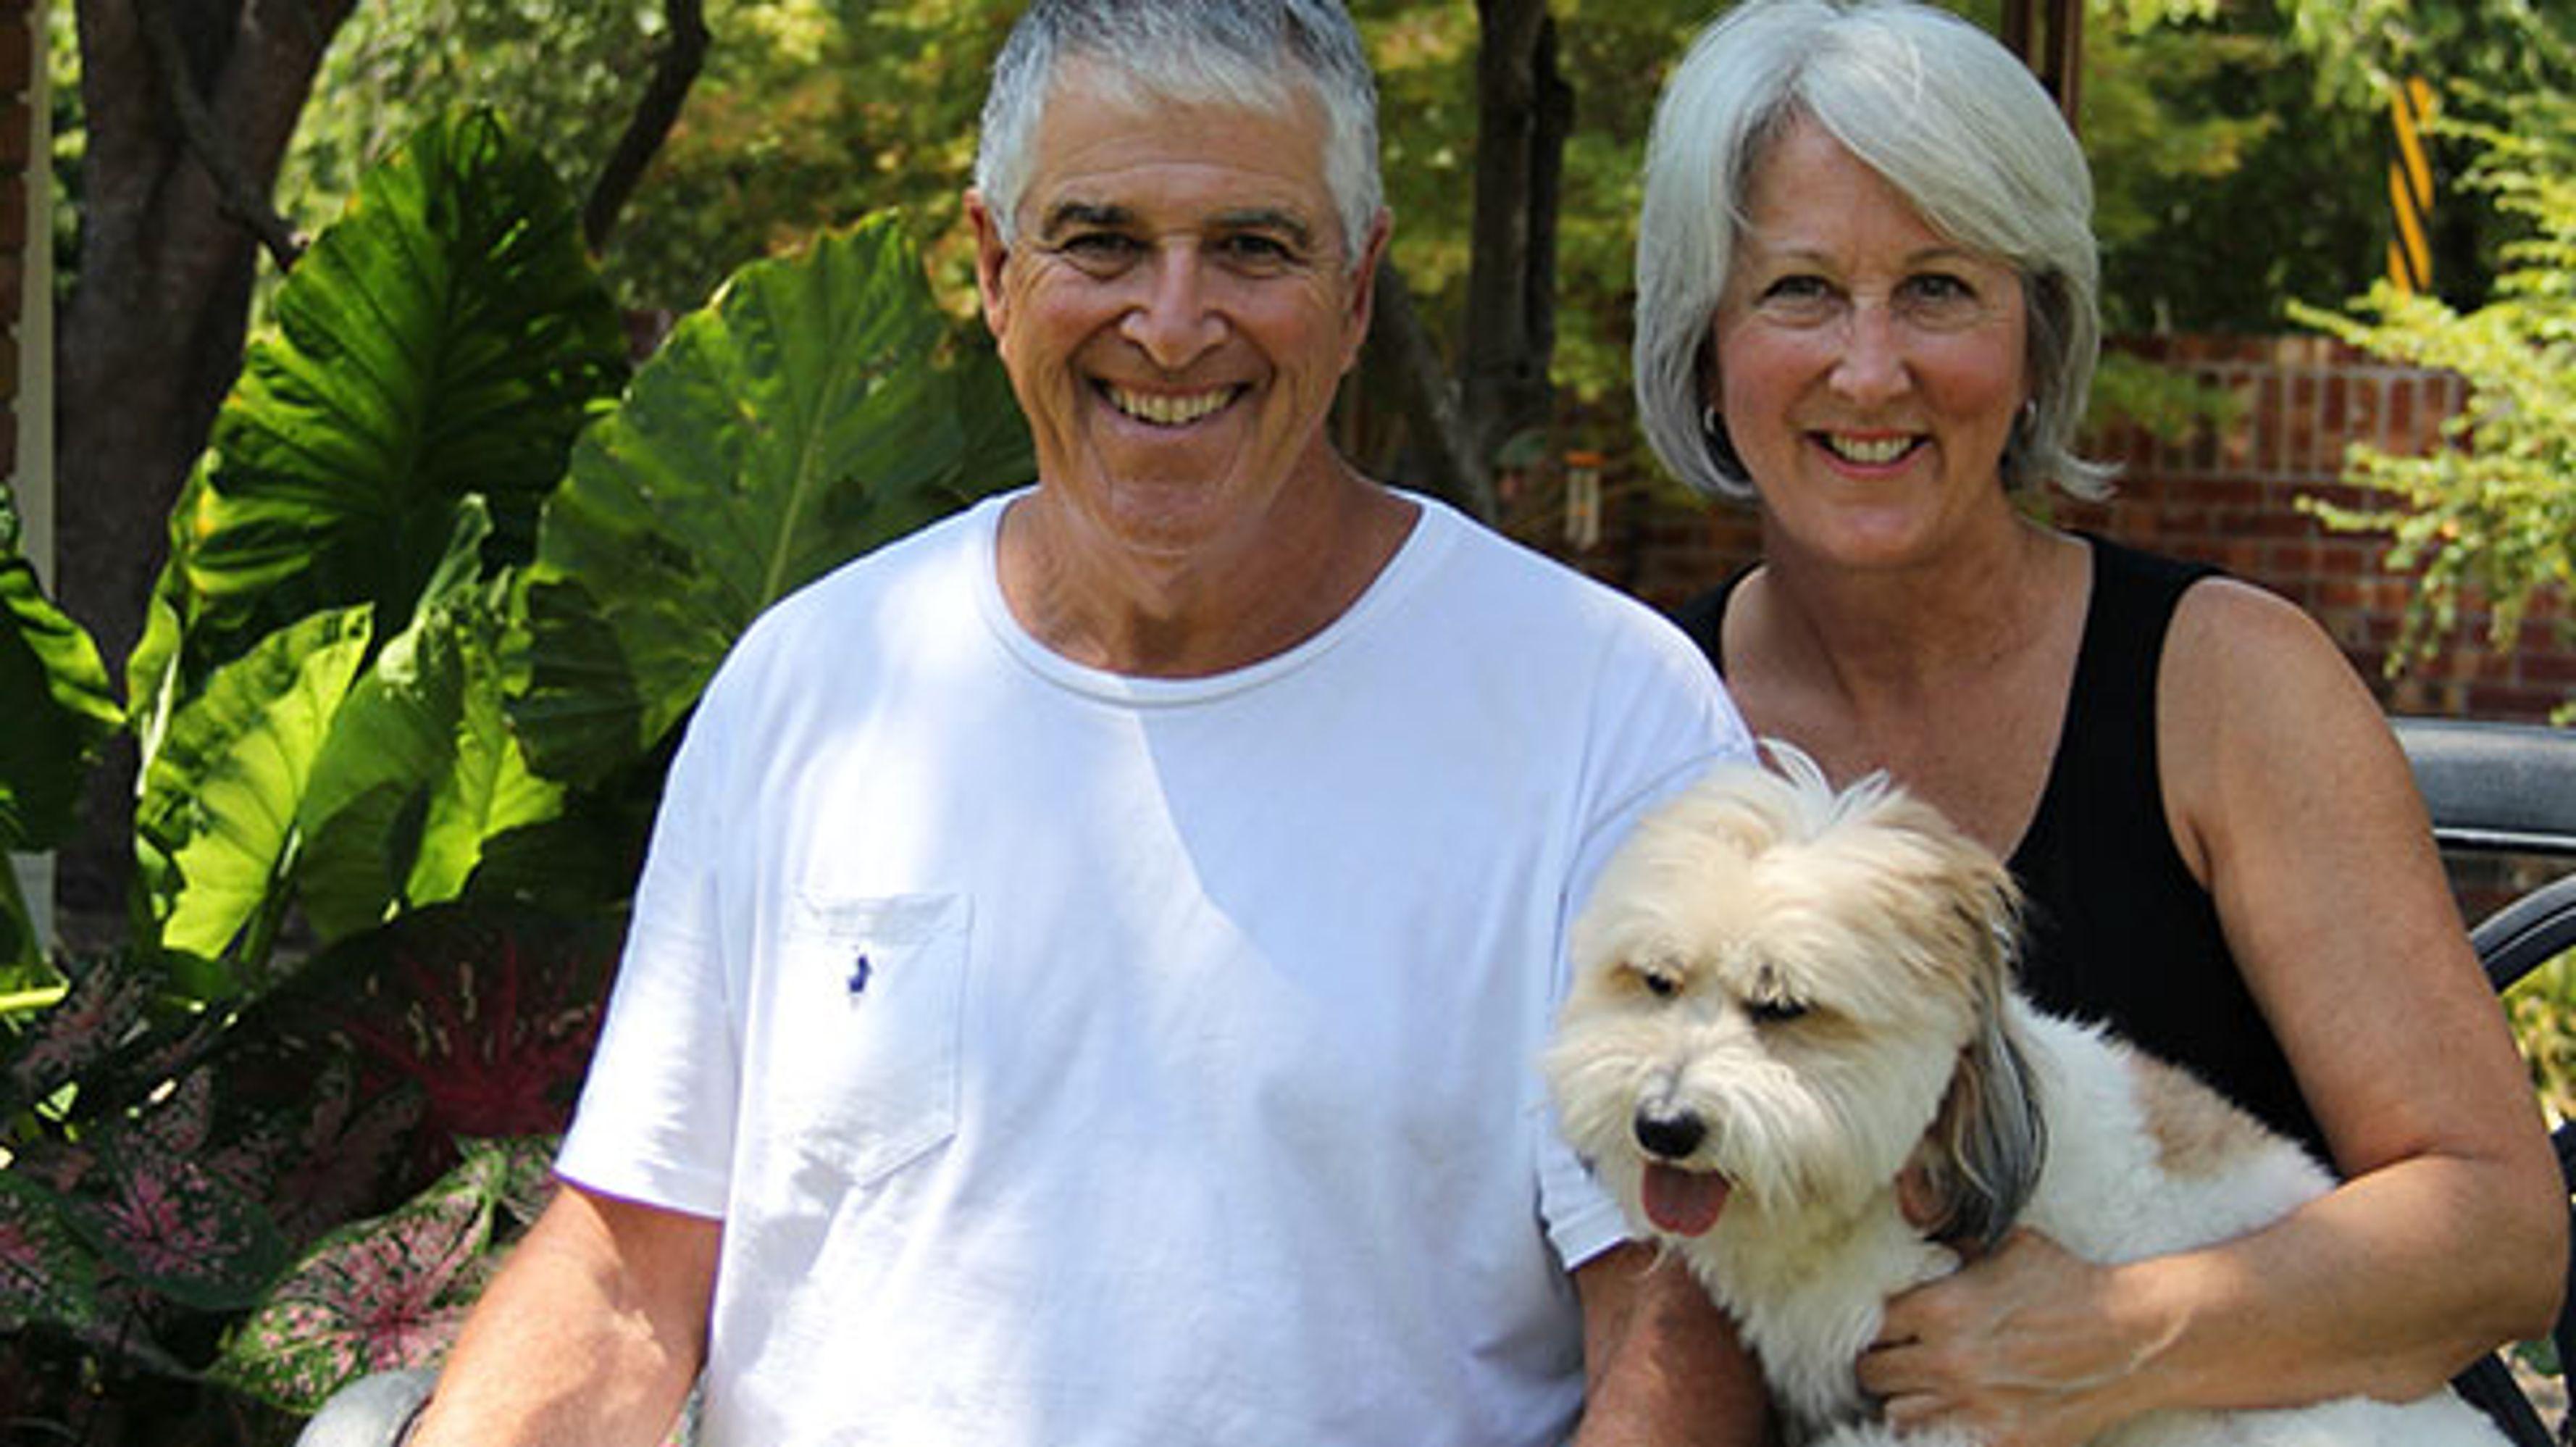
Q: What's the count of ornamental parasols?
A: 0